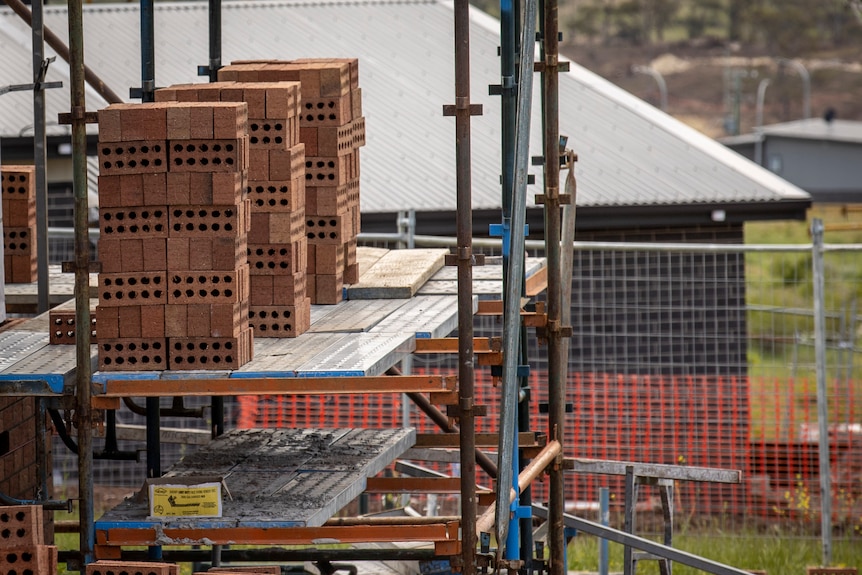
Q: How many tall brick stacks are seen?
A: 3